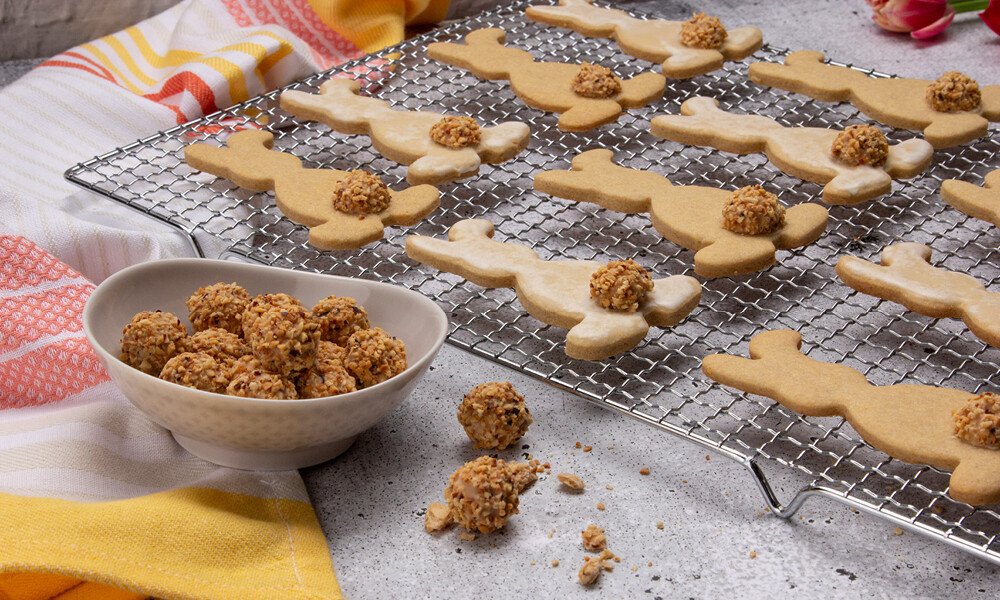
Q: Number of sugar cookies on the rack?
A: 11